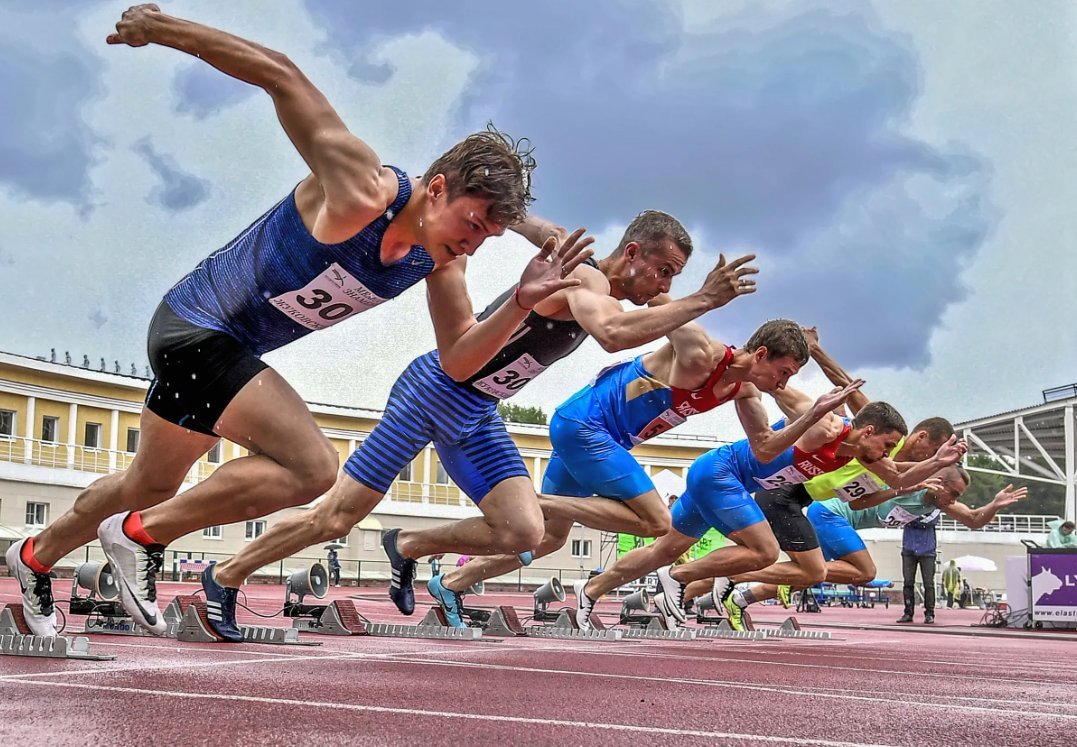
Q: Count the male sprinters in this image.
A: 6